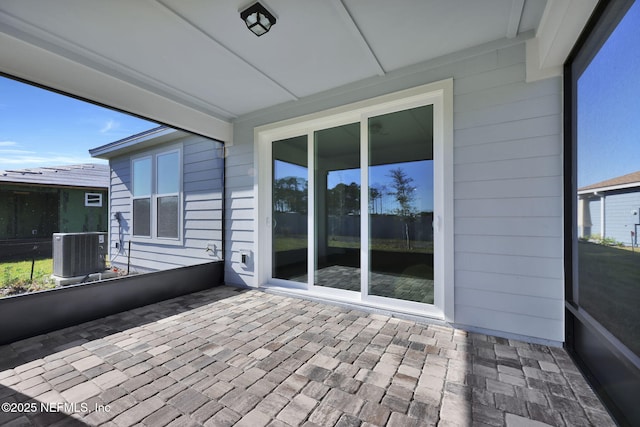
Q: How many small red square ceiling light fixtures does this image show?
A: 0